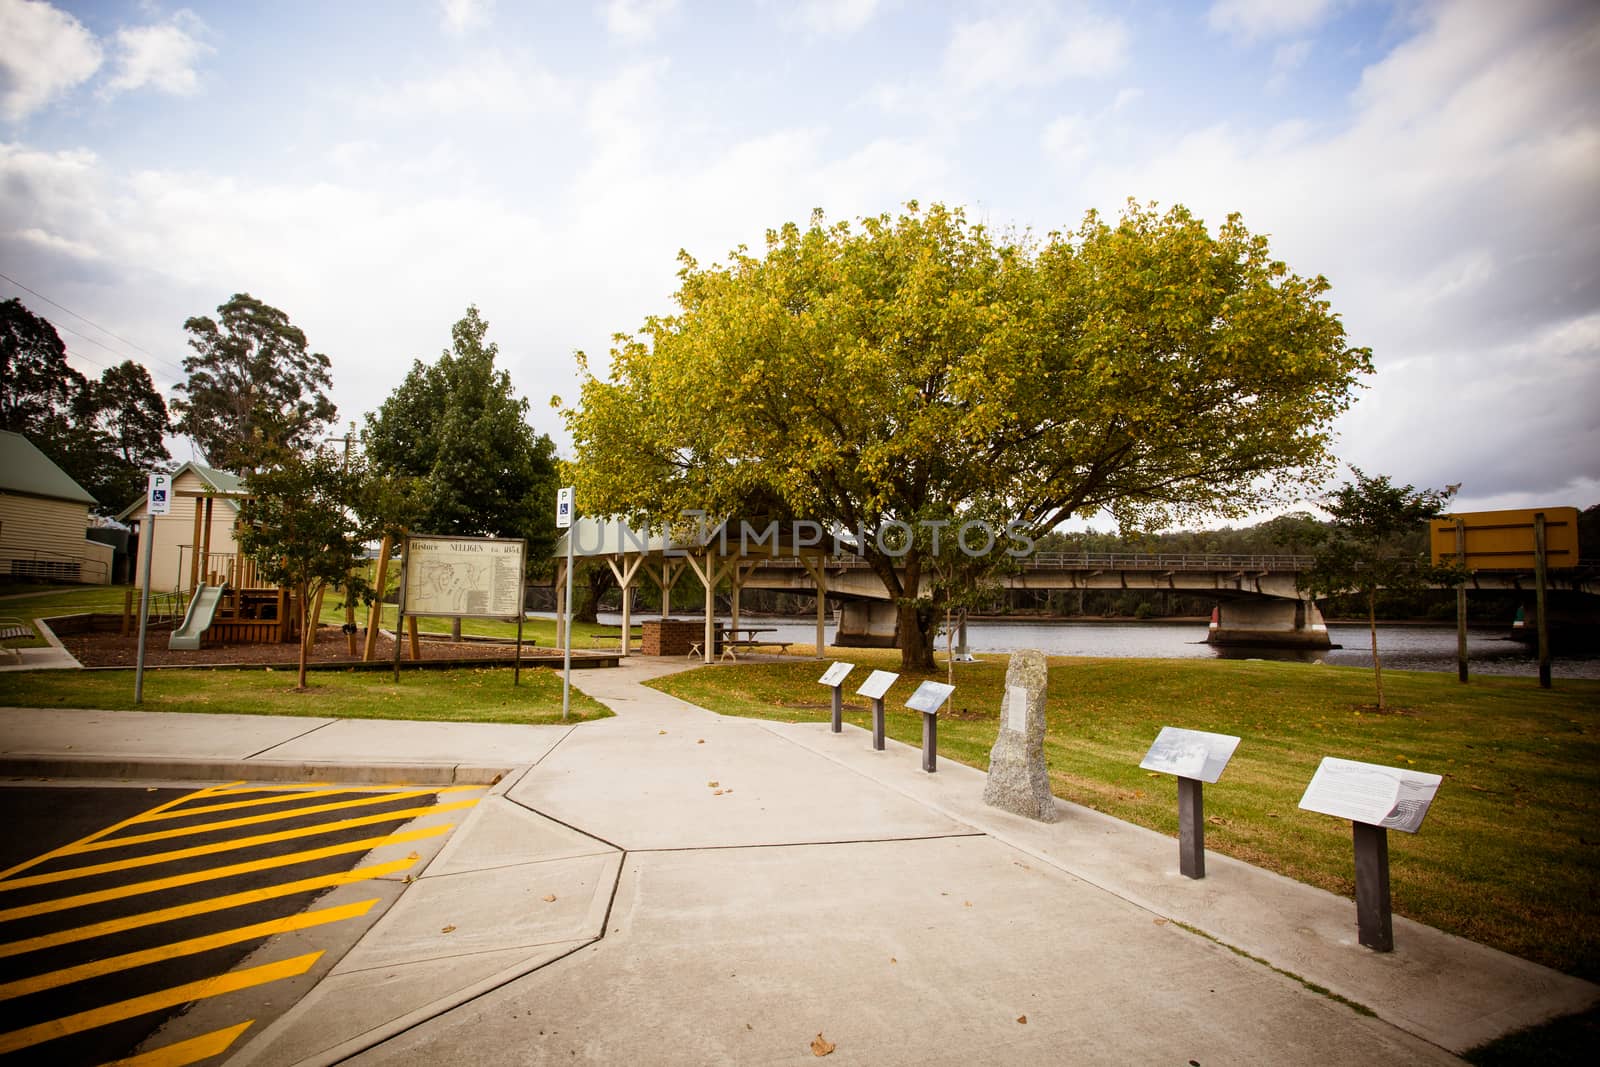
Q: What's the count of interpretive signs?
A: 5